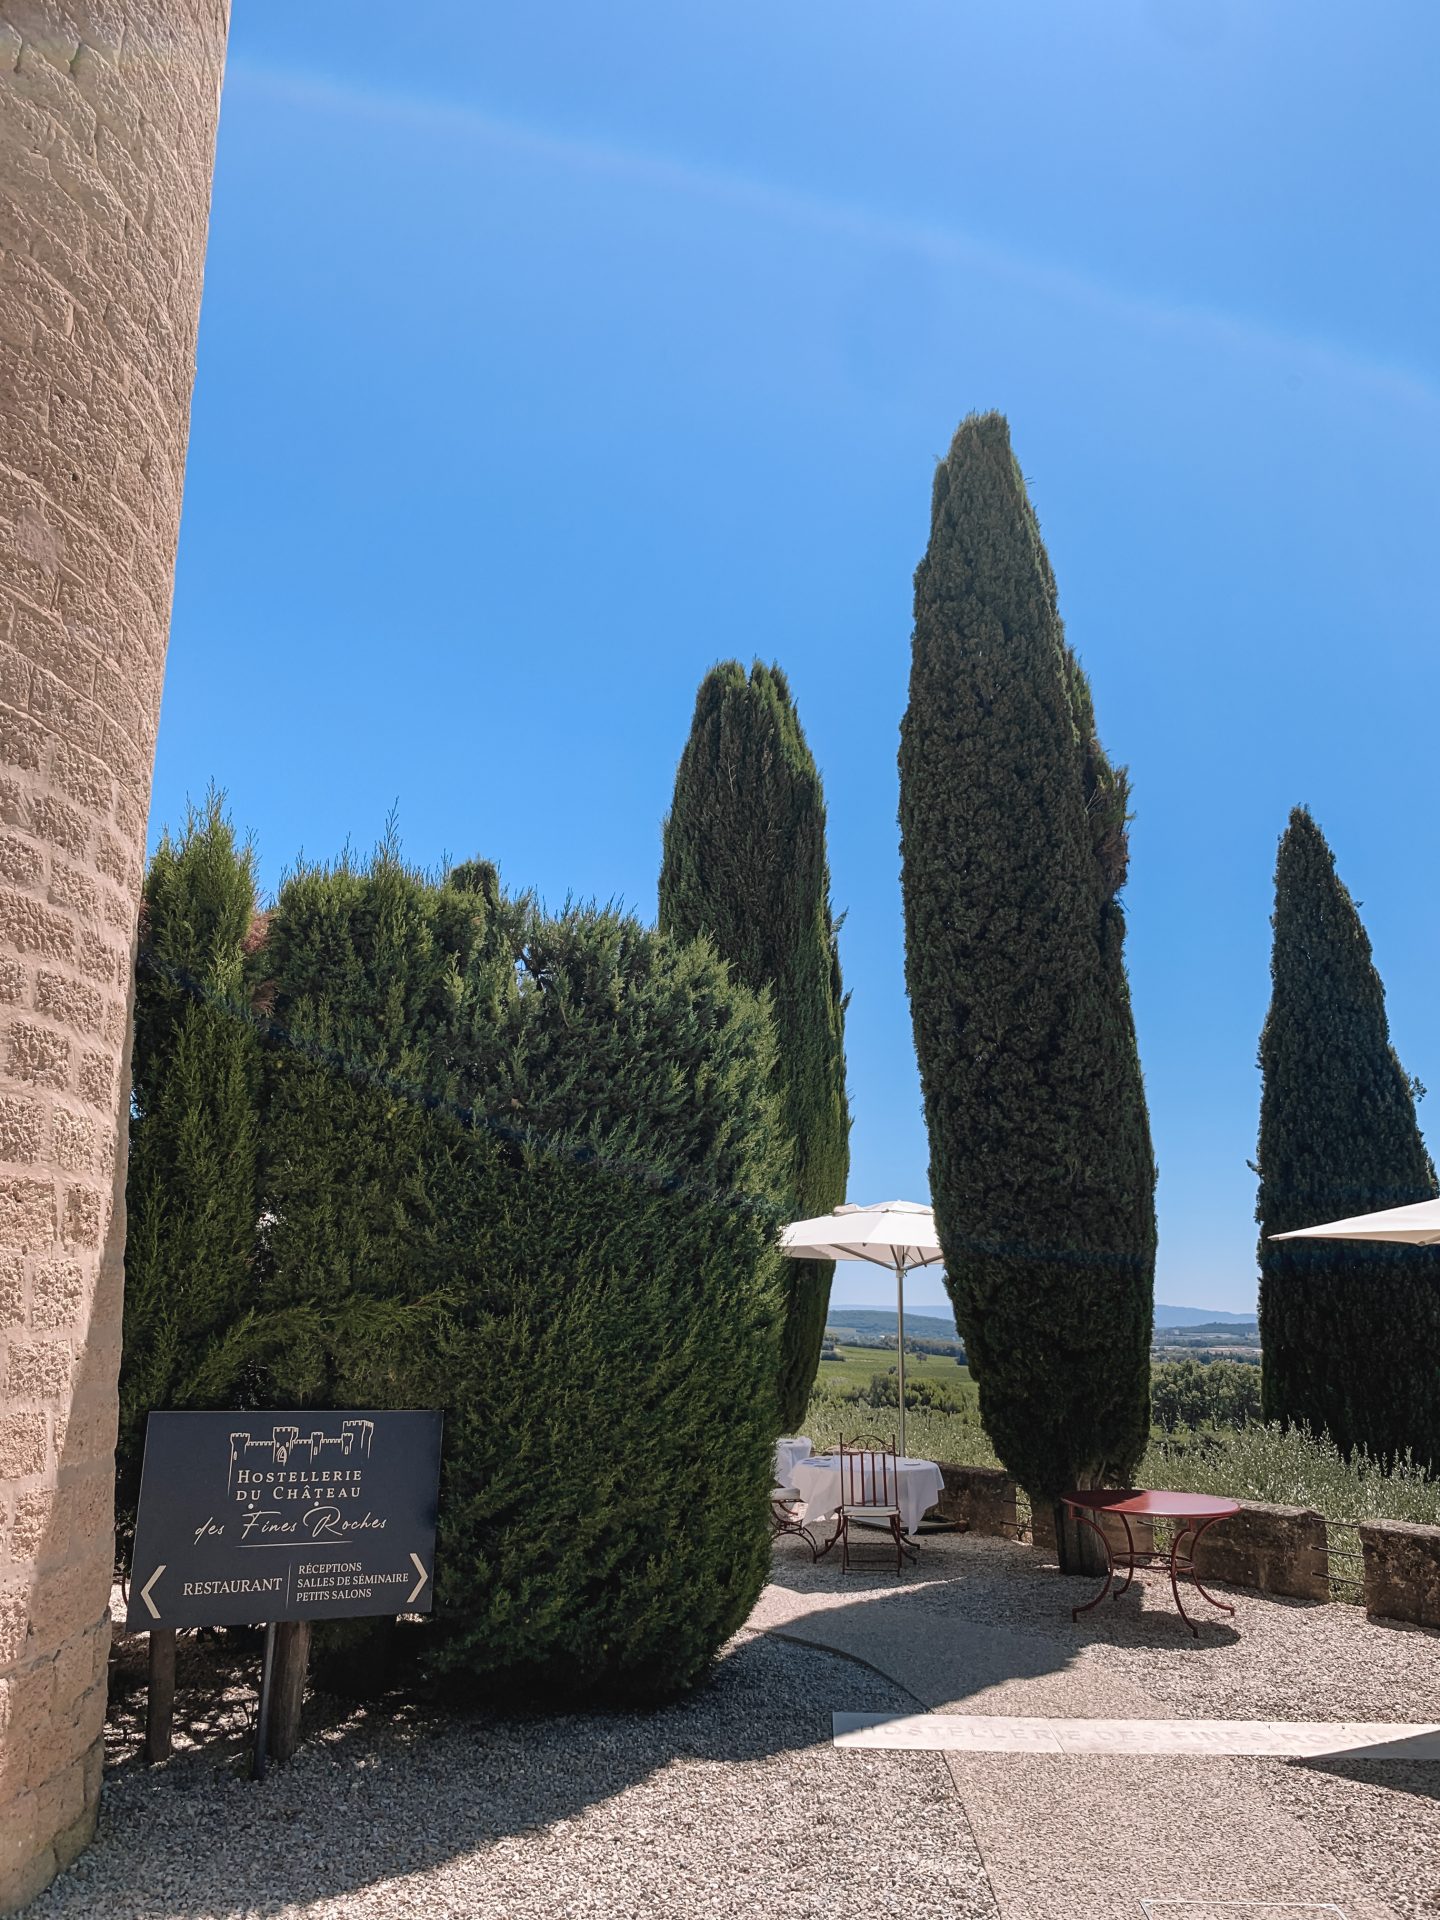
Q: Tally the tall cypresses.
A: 3